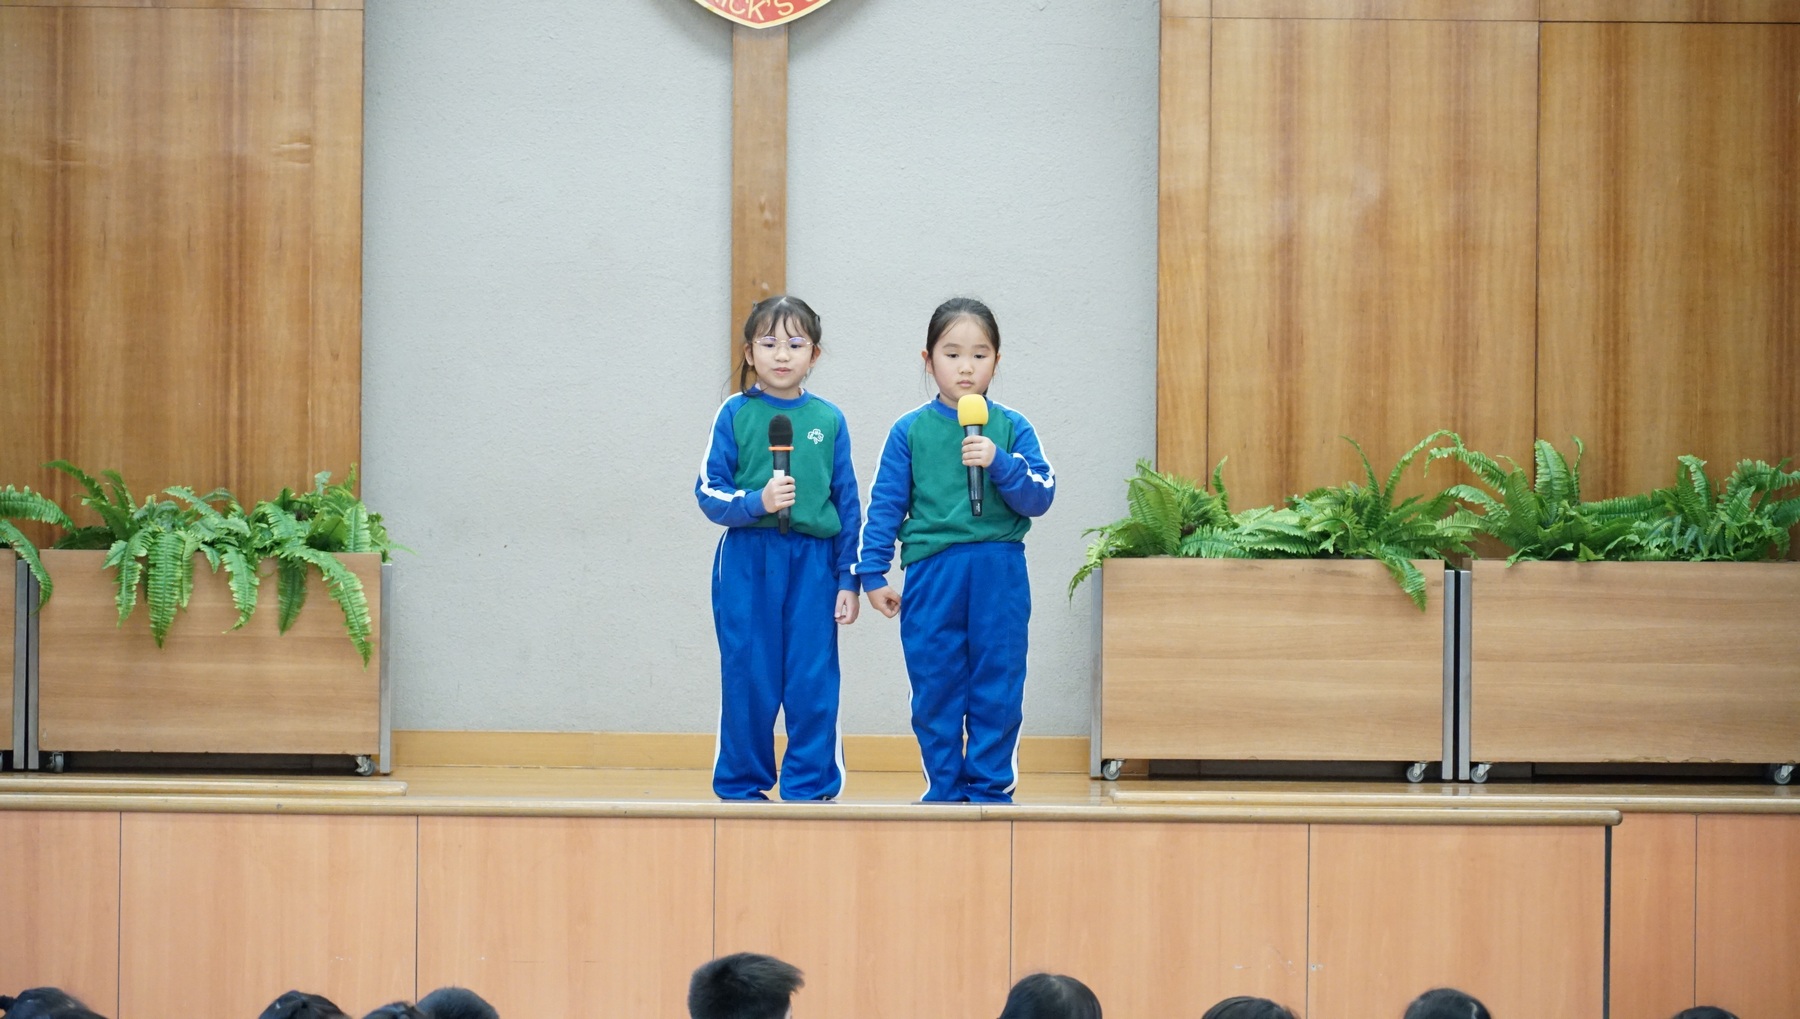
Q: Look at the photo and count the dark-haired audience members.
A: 9